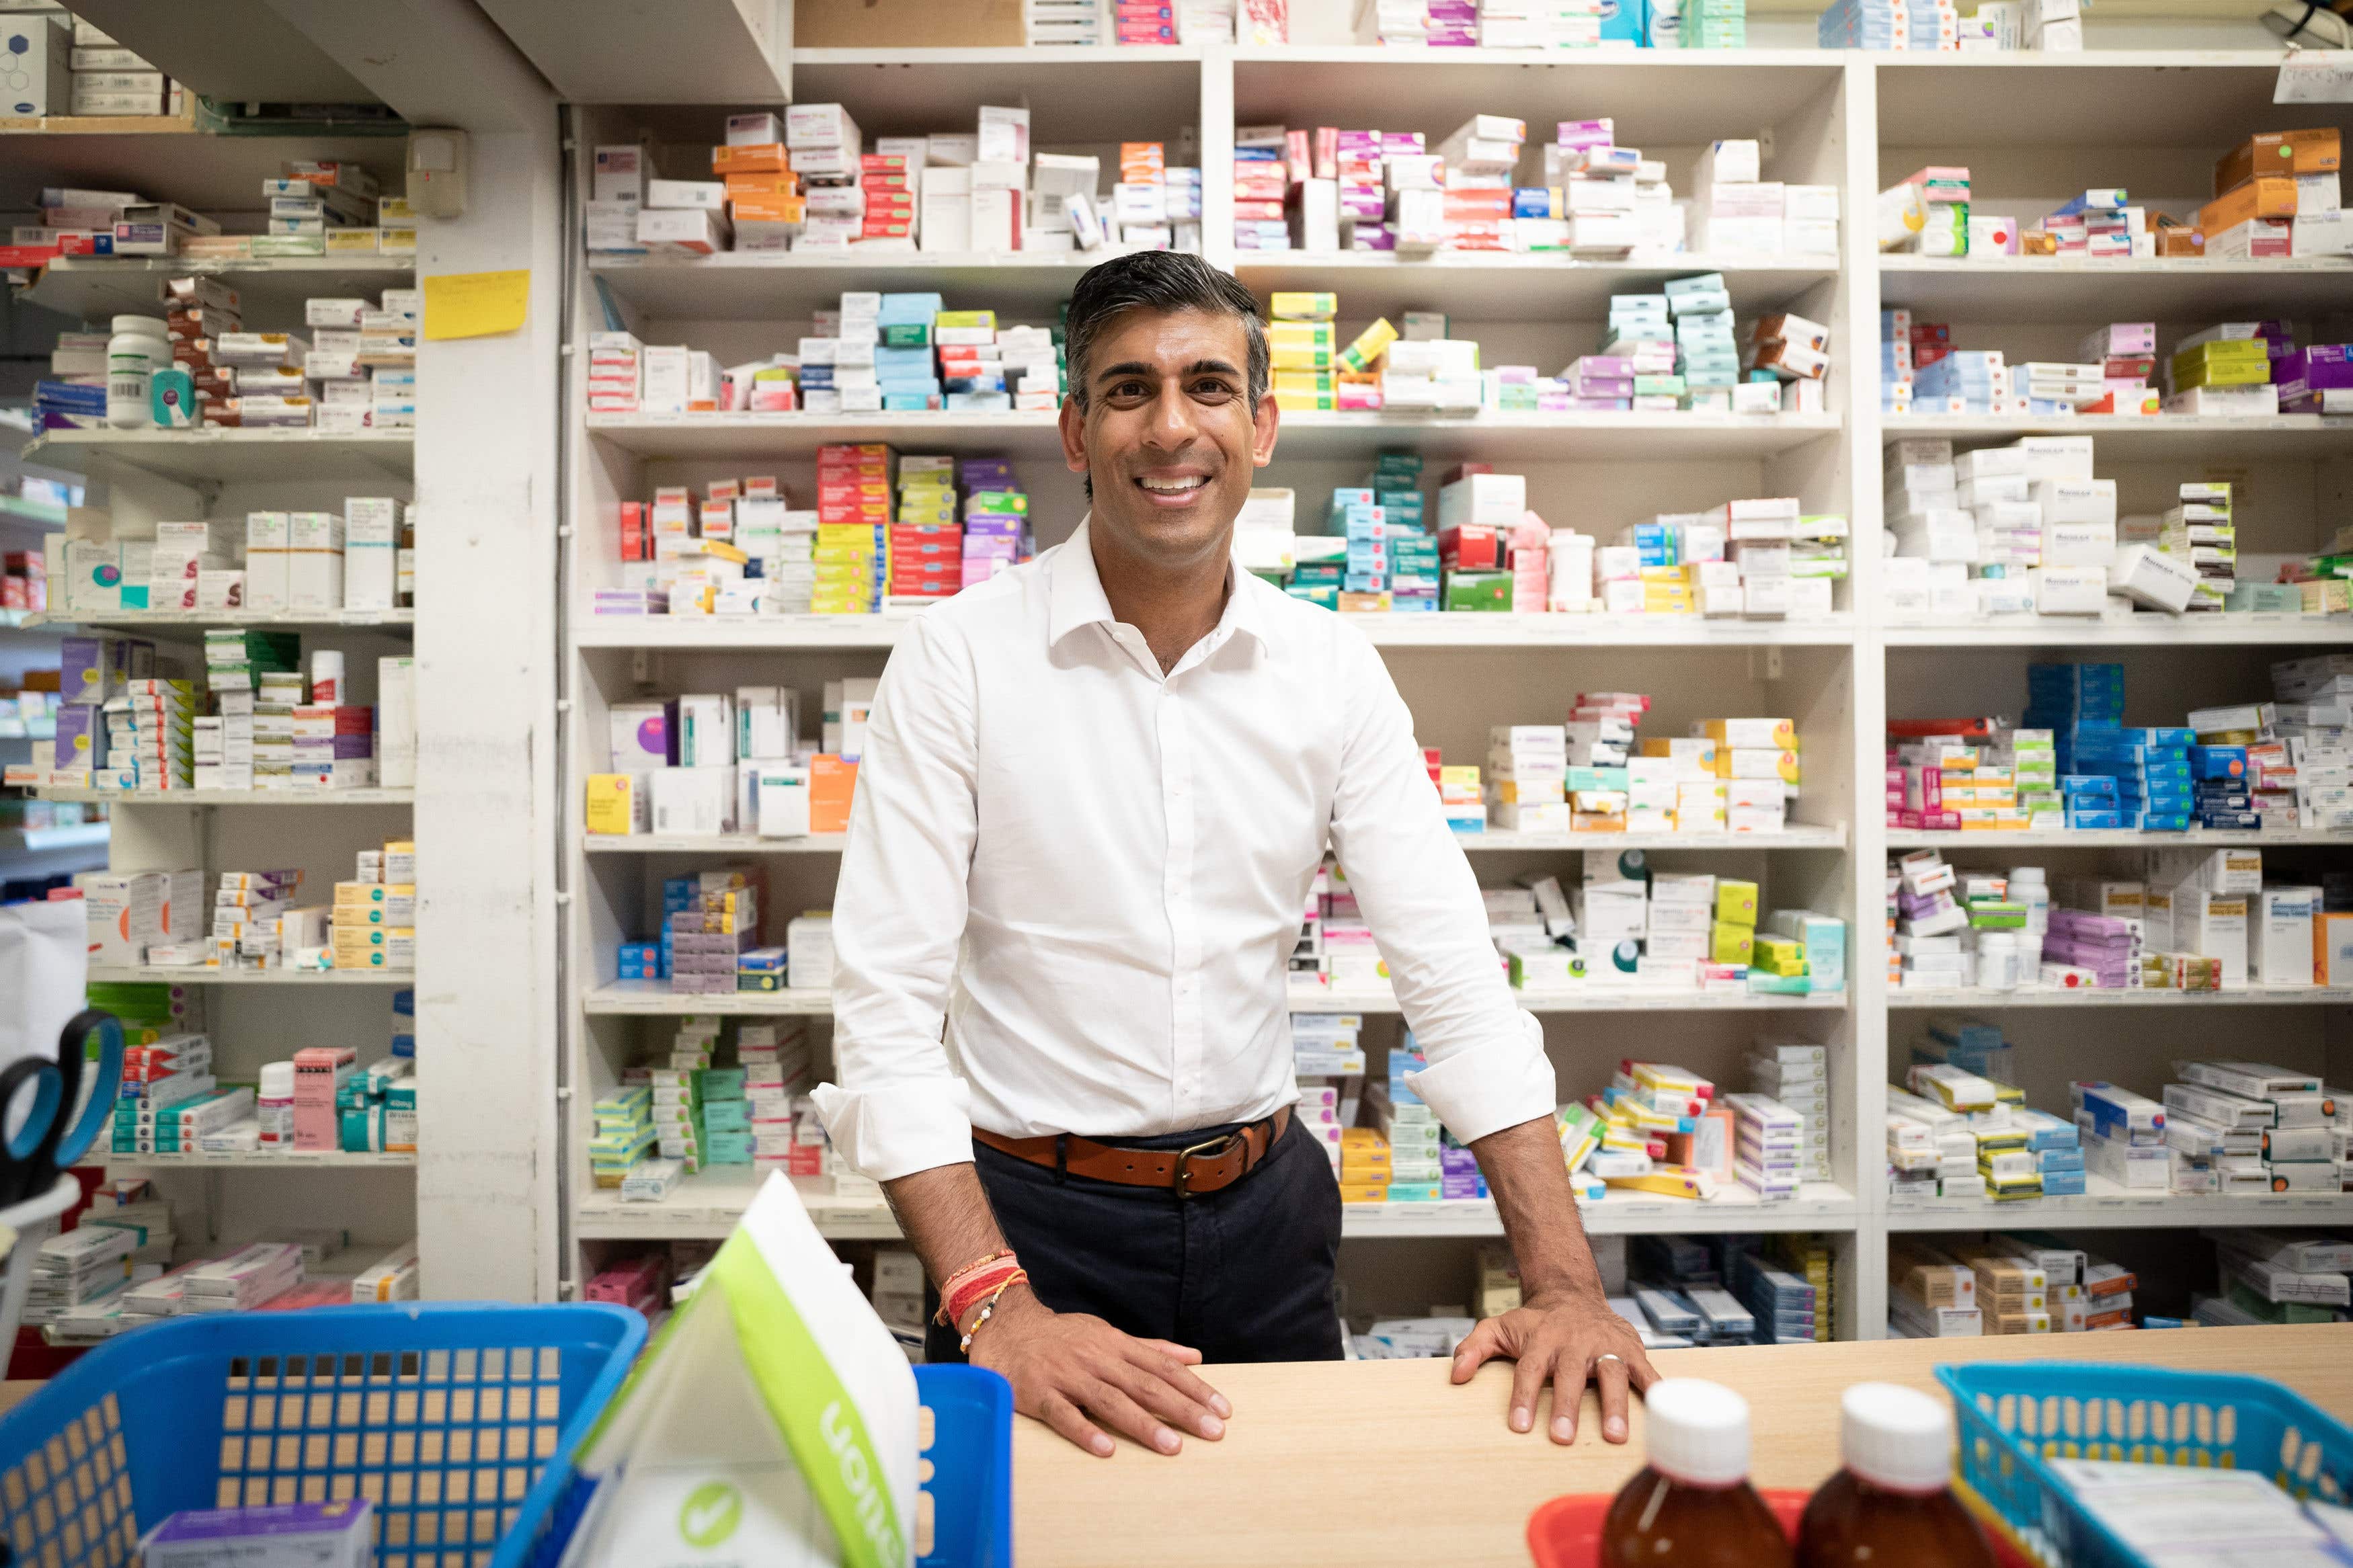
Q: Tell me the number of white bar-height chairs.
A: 0